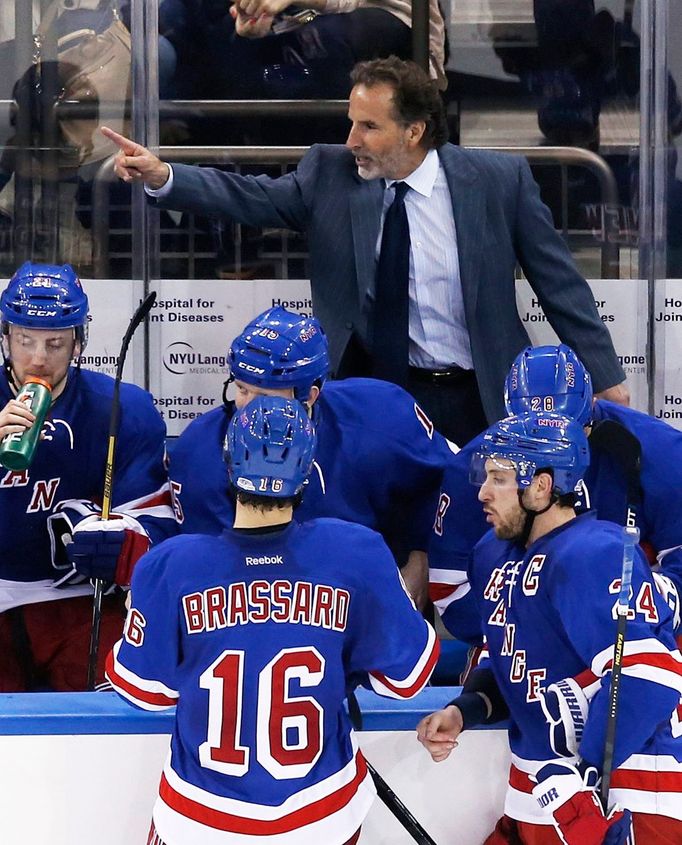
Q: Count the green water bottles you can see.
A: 1